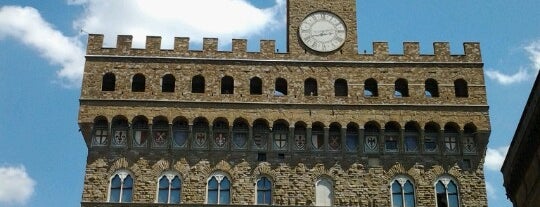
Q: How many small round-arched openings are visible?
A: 13